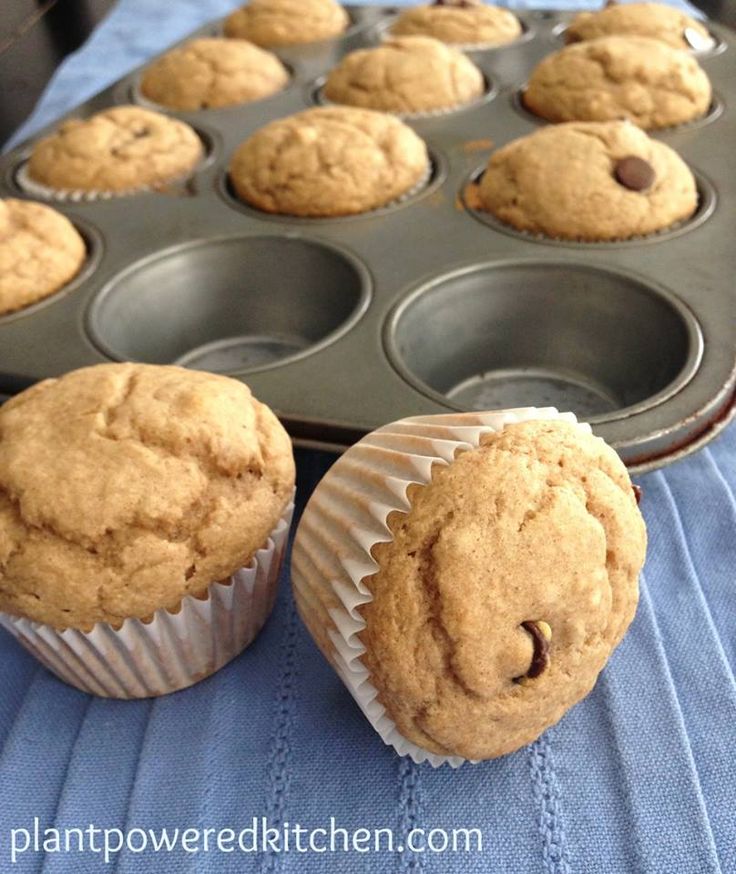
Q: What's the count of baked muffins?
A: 12